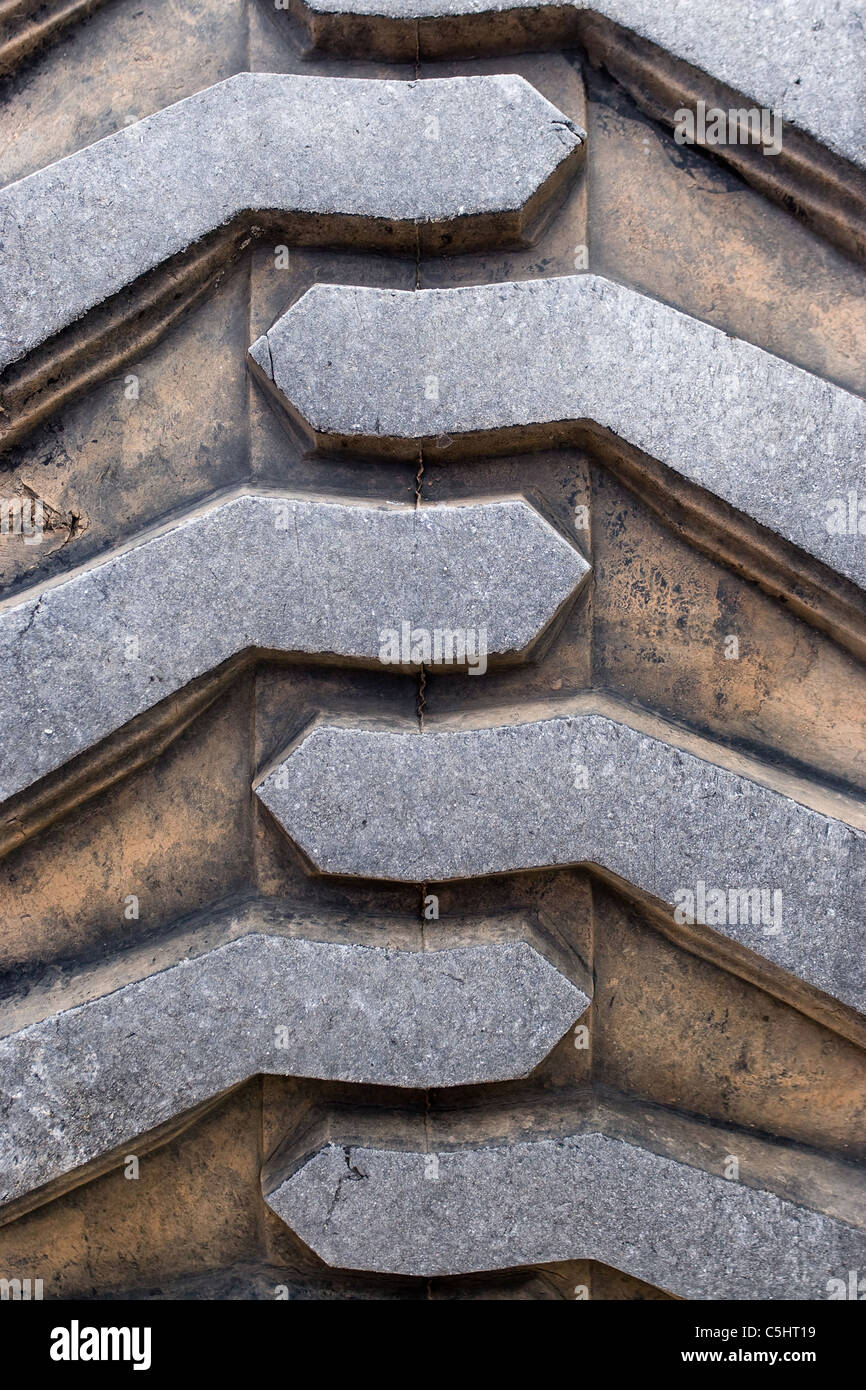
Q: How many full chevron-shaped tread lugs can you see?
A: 6